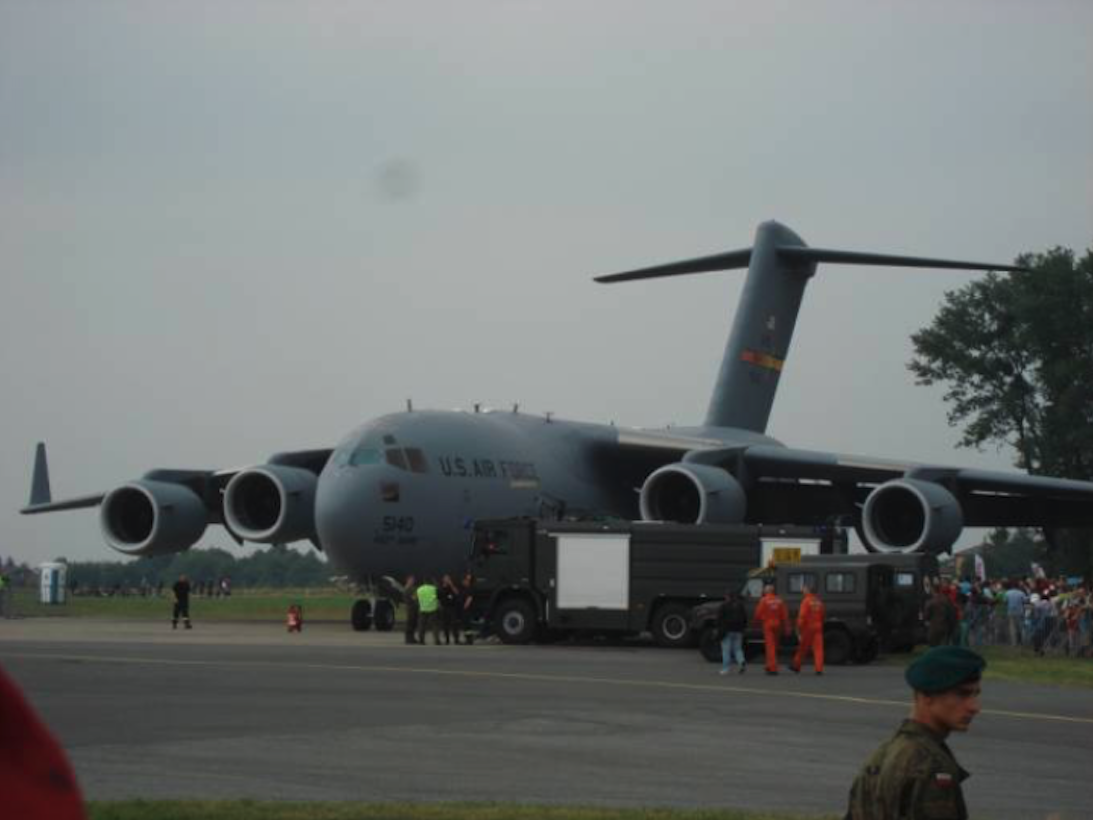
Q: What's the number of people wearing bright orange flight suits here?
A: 2